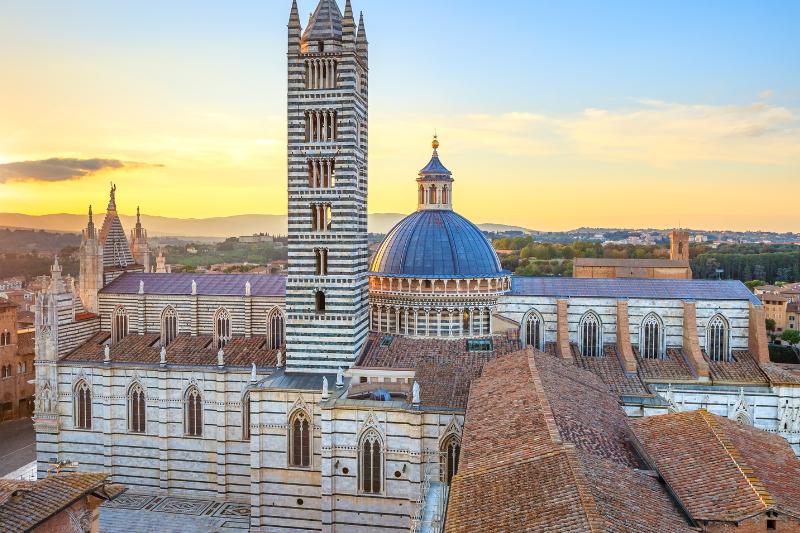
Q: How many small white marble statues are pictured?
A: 11